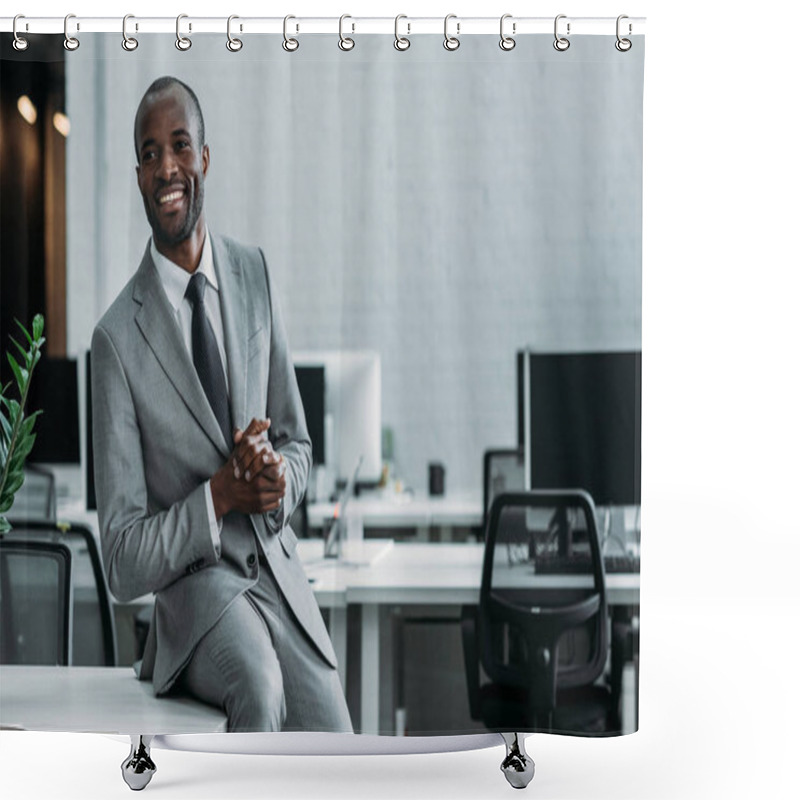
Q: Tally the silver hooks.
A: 12